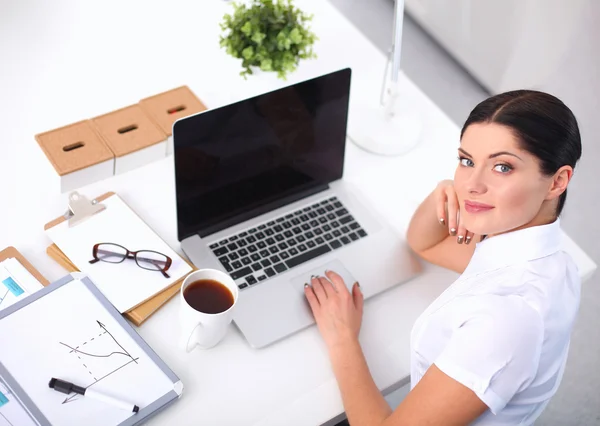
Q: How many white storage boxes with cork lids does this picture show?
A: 3